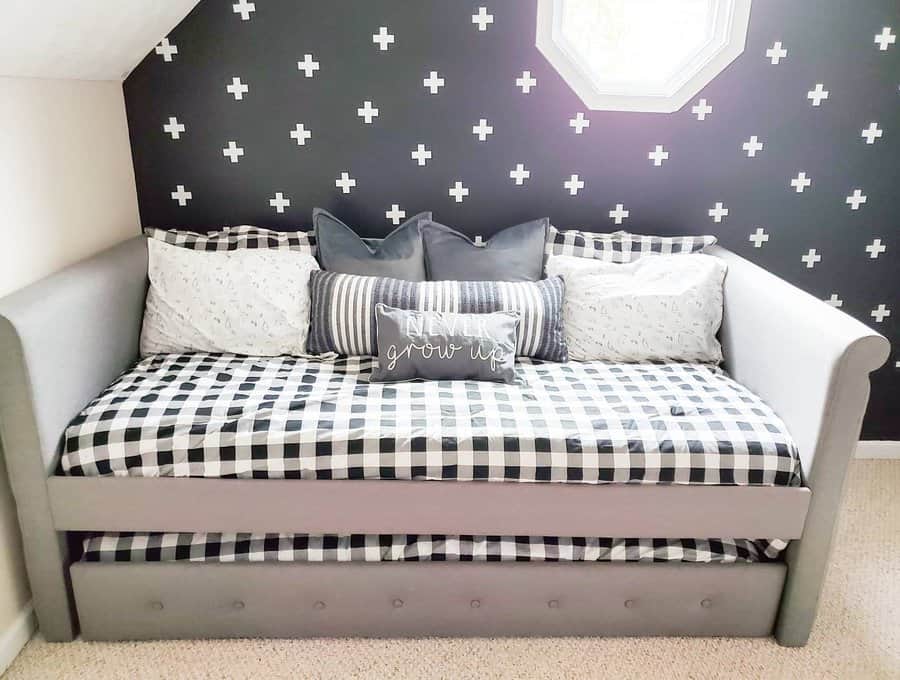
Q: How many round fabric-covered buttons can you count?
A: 8